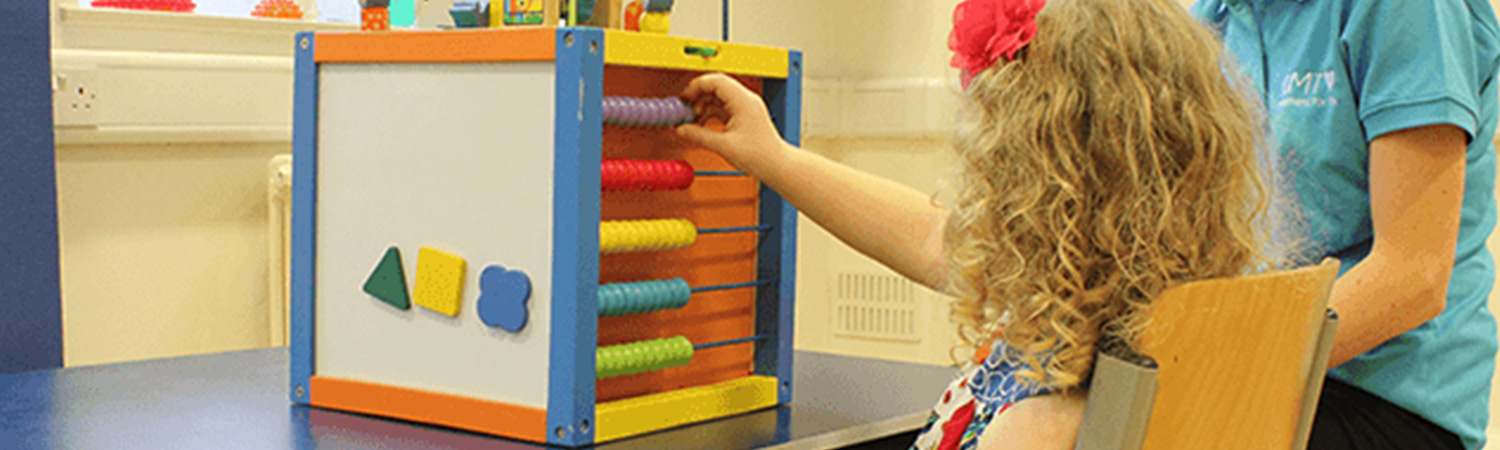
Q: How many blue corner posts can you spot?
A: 3